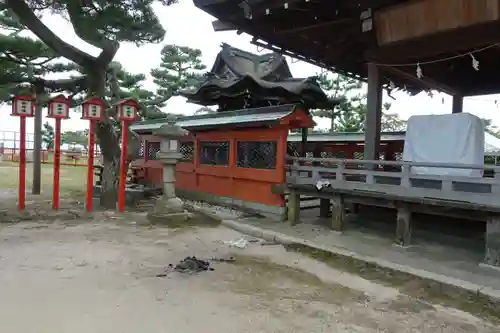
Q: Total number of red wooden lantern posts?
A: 4